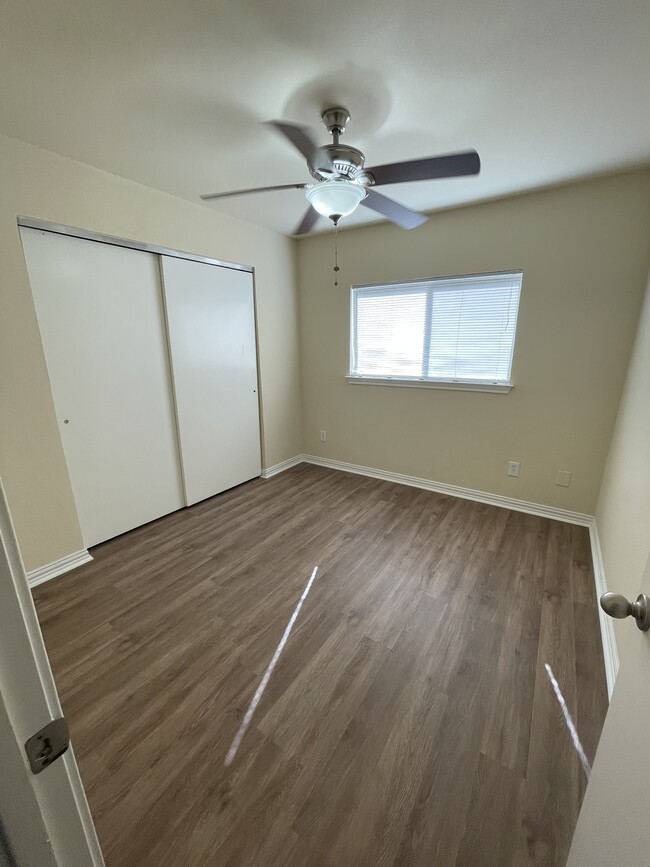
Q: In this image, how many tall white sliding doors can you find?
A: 2